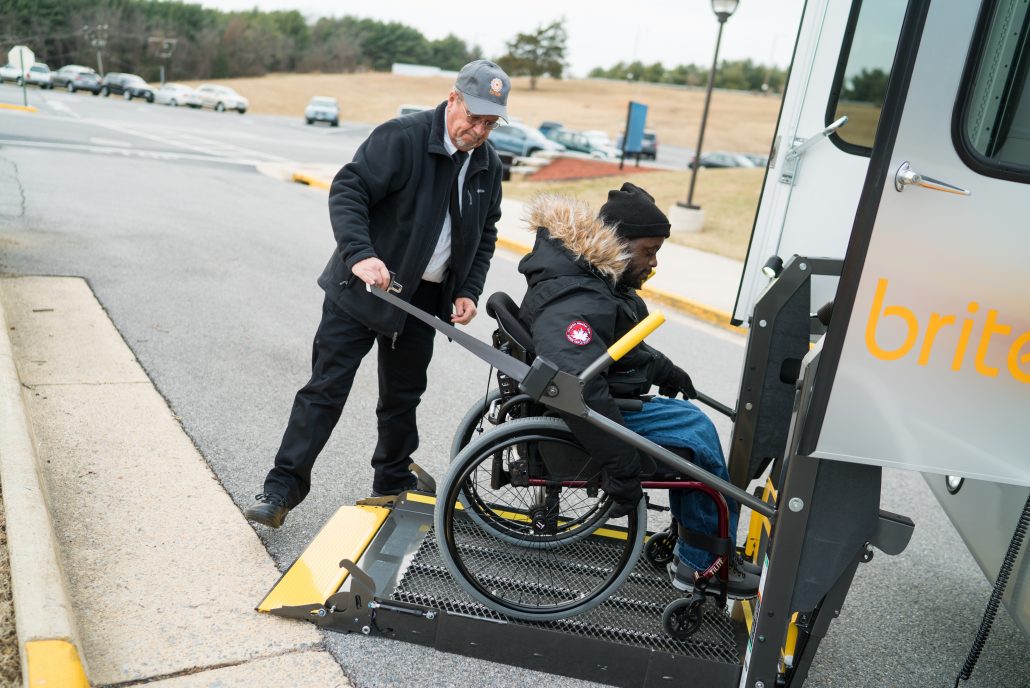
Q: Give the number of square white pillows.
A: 0